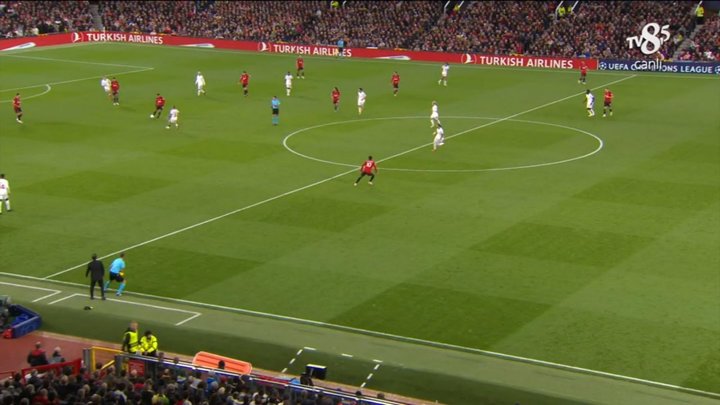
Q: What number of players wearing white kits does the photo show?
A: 10